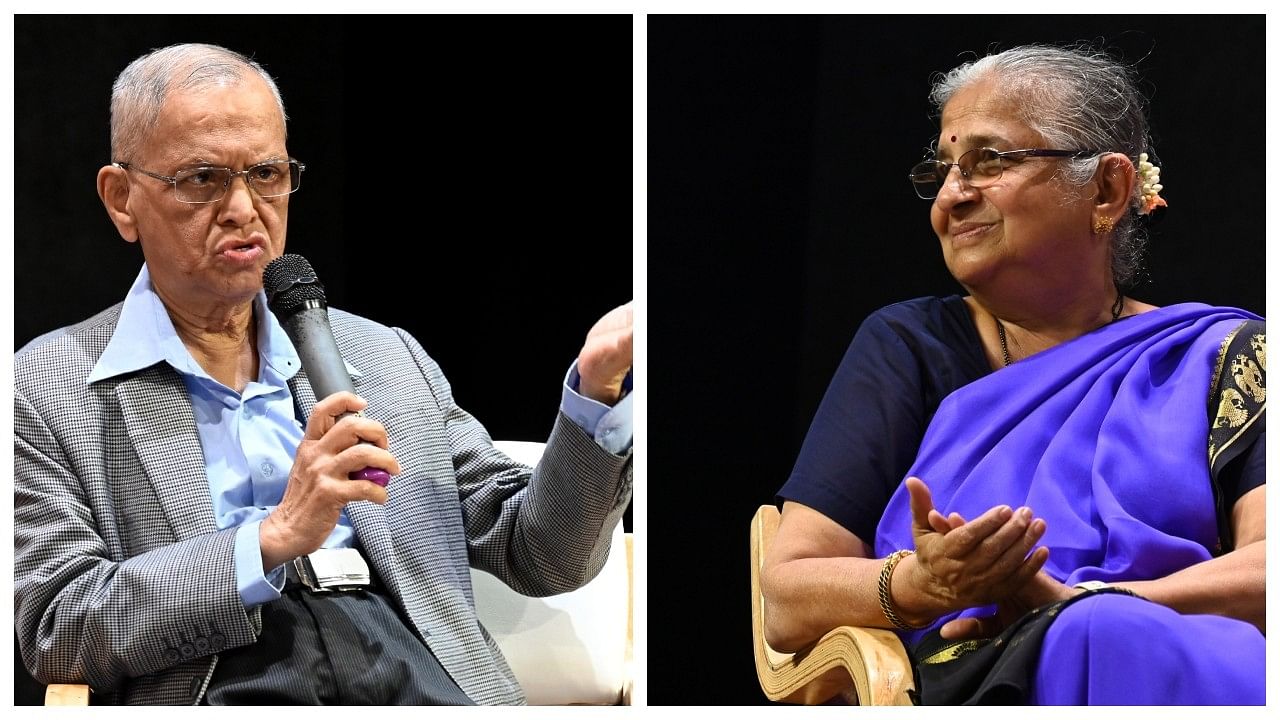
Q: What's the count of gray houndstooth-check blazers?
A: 1